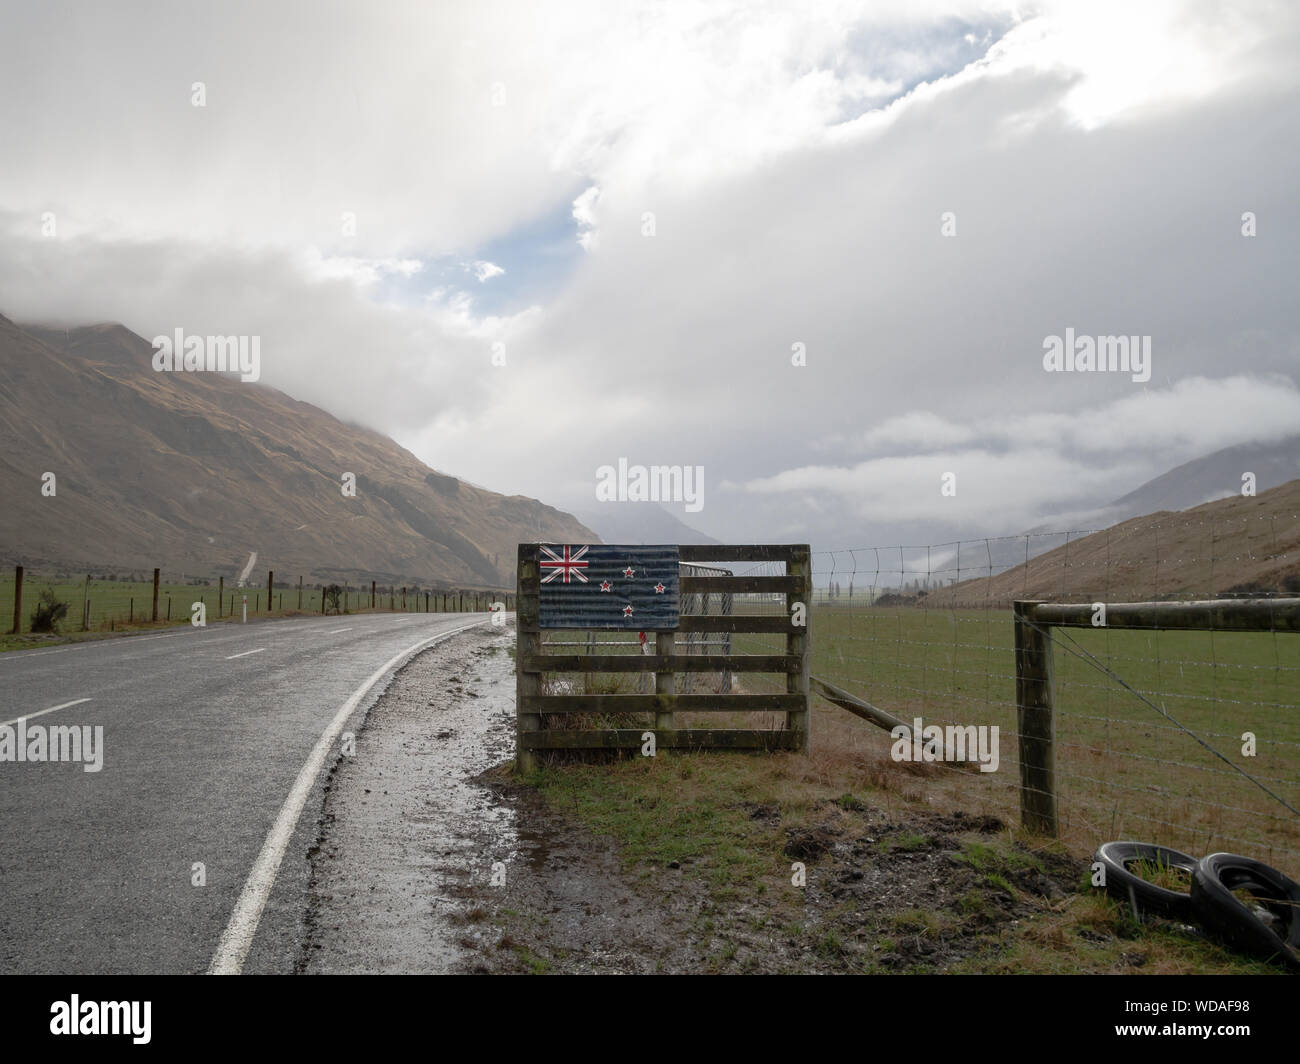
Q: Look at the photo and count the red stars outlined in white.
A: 4